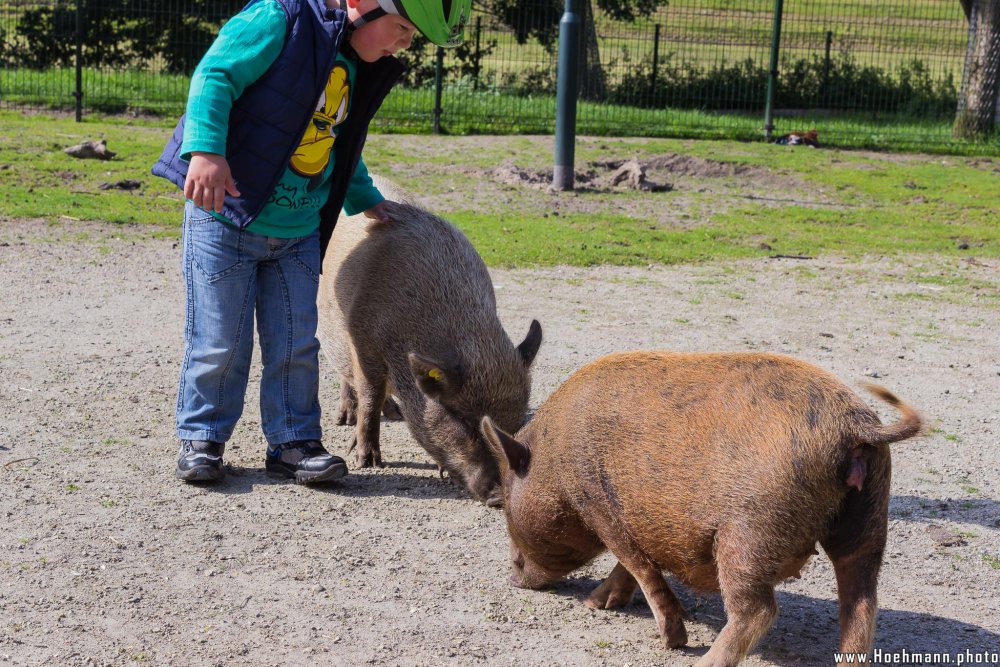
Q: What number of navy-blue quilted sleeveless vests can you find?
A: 1